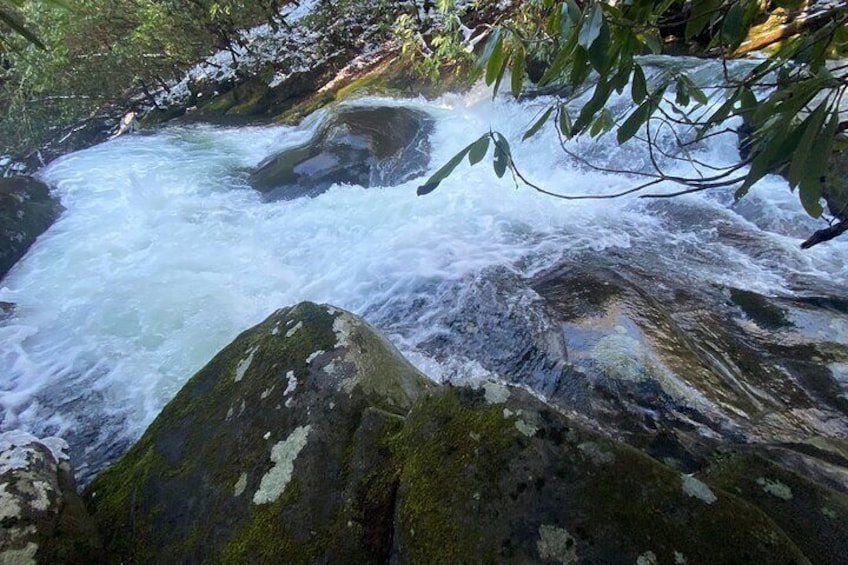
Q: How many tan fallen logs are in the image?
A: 1